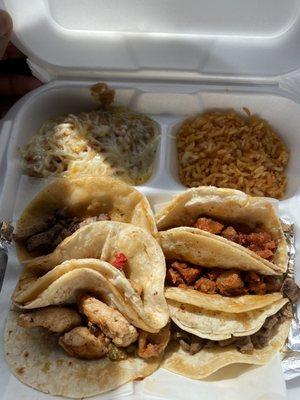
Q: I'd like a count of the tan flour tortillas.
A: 6